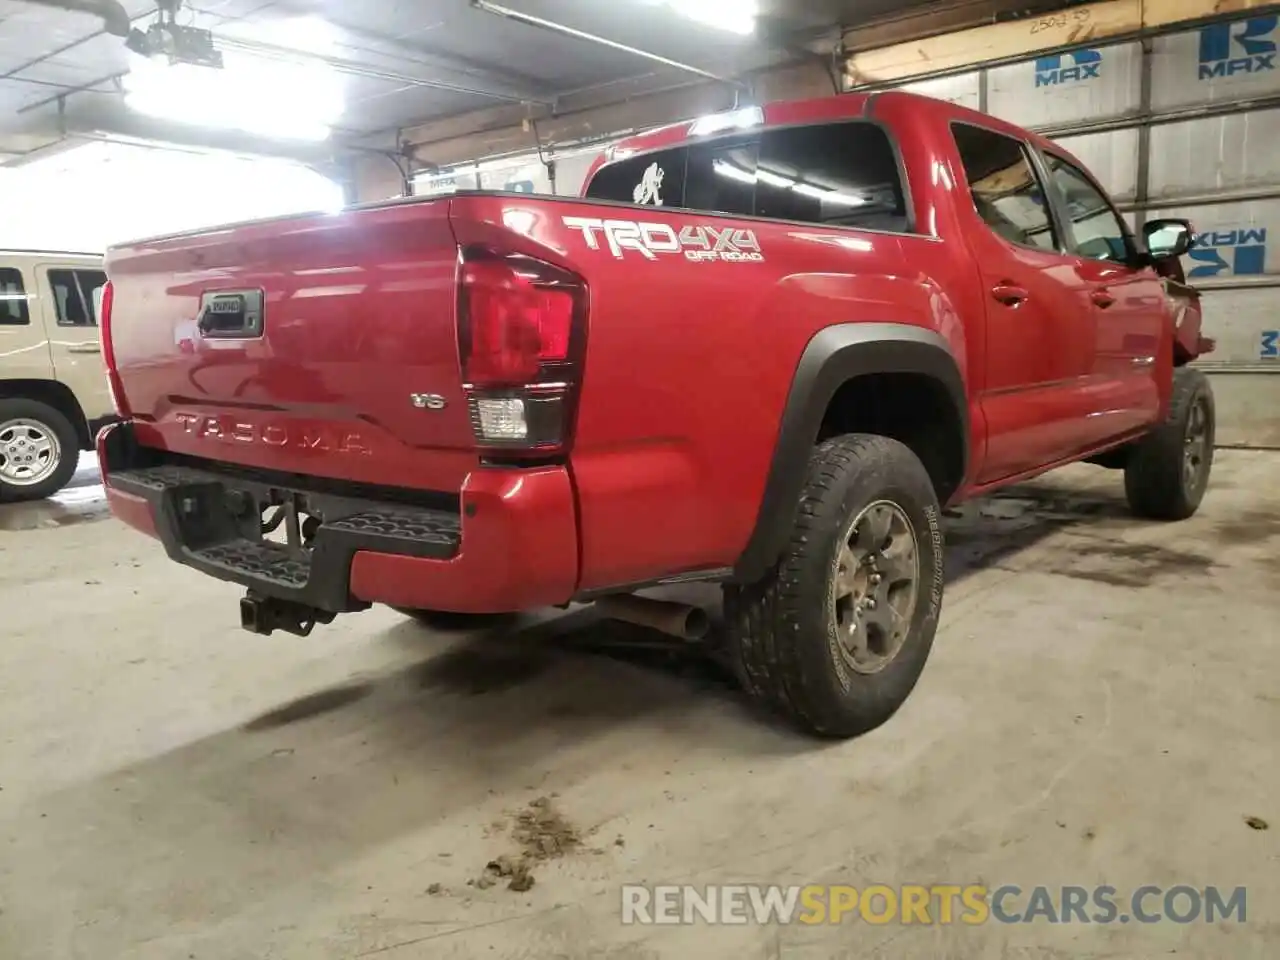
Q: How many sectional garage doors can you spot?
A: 2